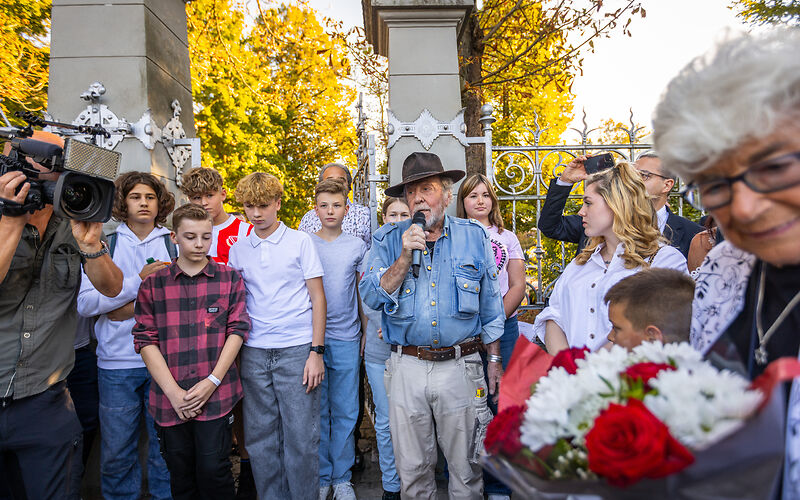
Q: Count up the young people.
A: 9